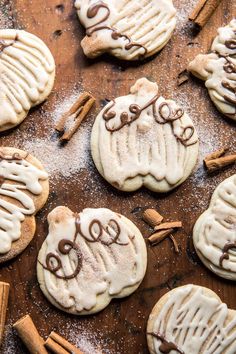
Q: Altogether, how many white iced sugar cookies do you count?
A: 8